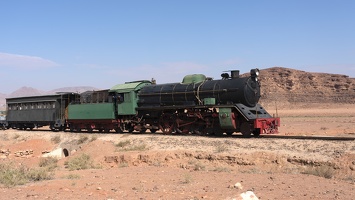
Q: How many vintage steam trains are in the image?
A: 1